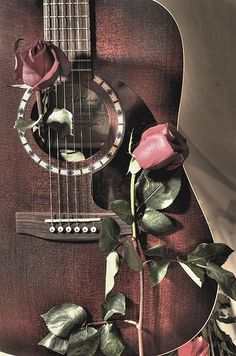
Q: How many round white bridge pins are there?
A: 6